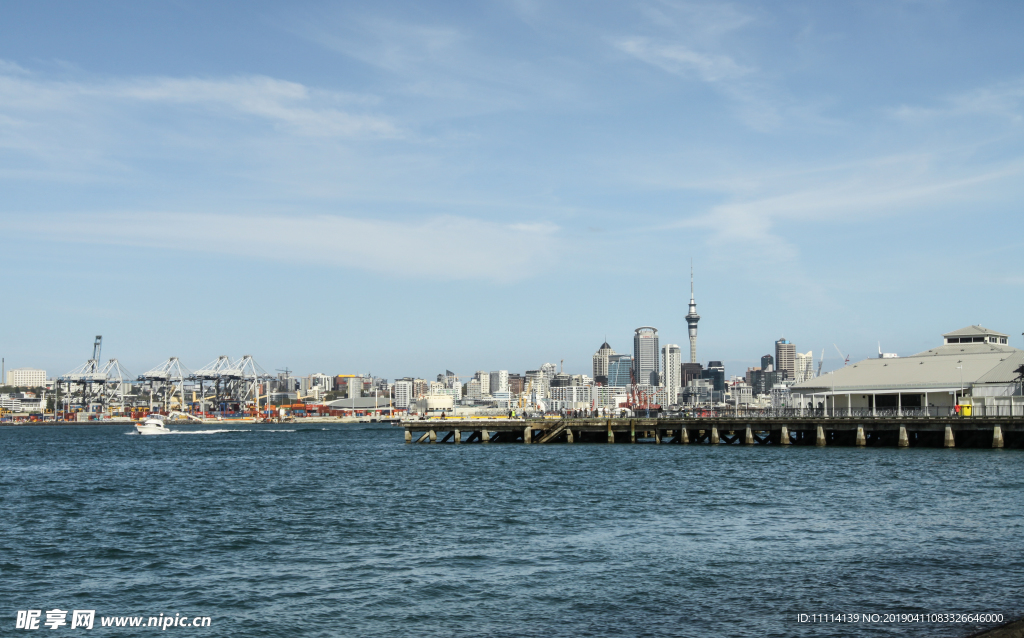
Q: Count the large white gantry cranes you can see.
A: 5